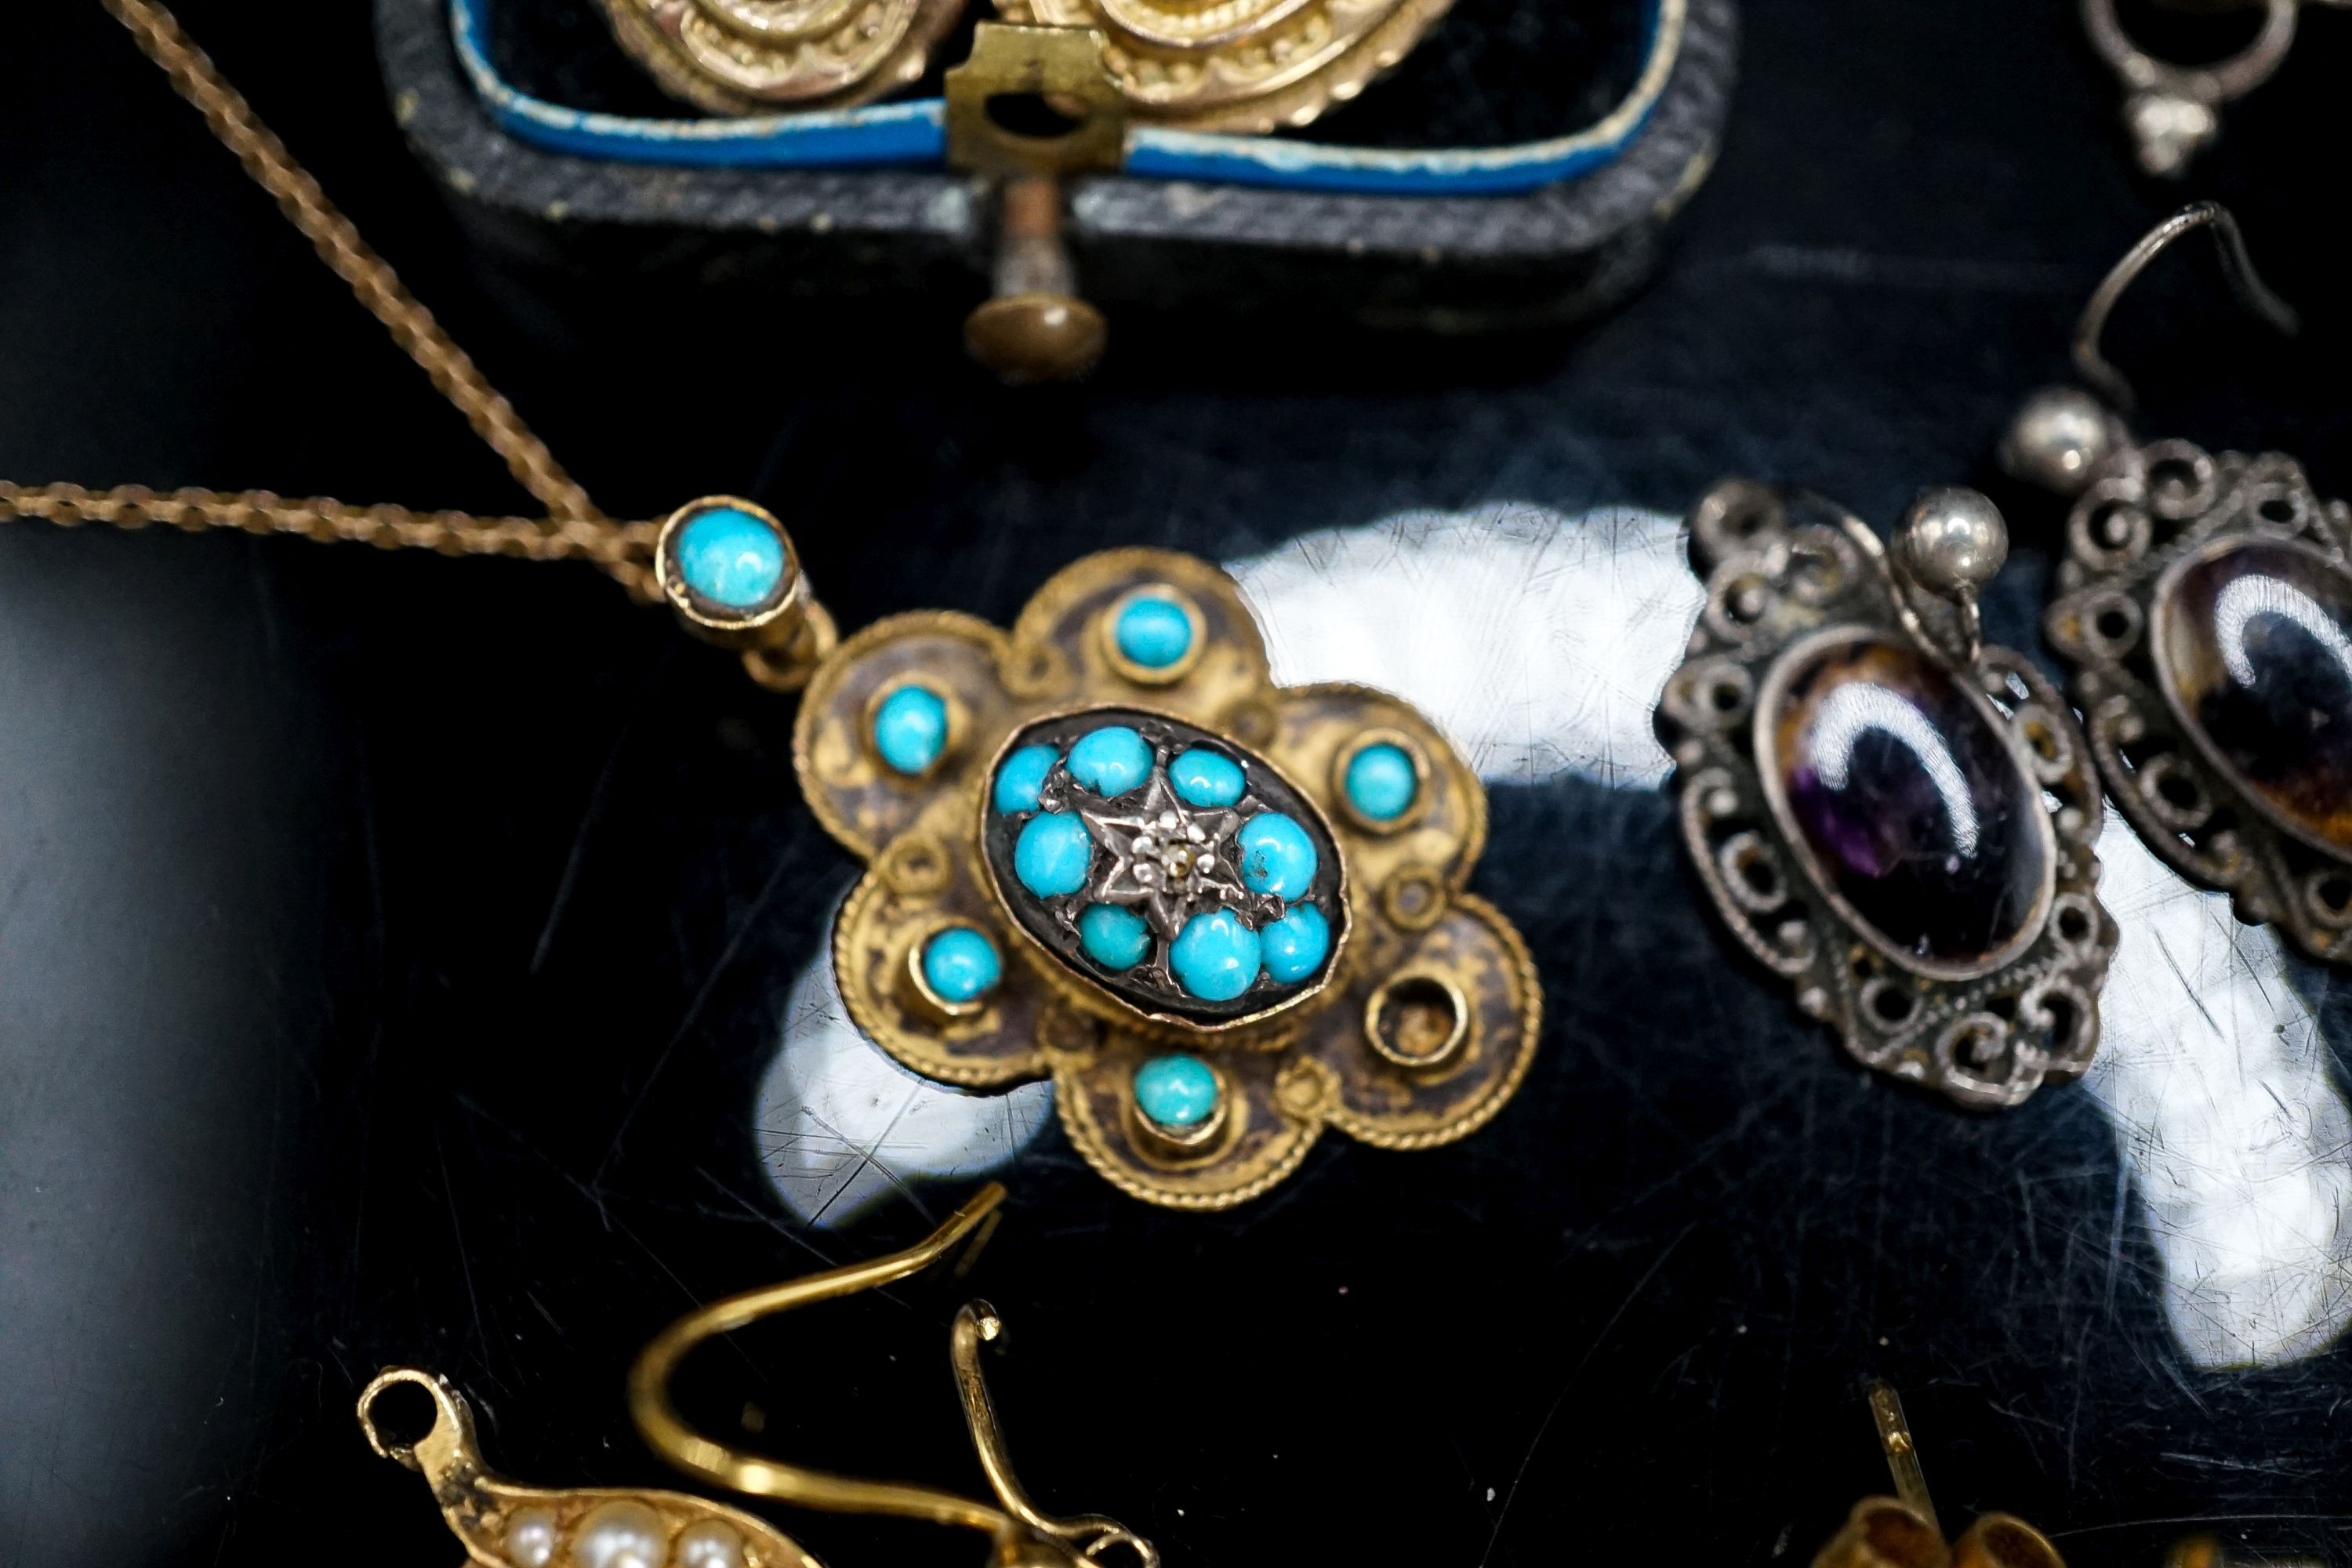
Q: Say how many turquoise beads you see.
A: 14